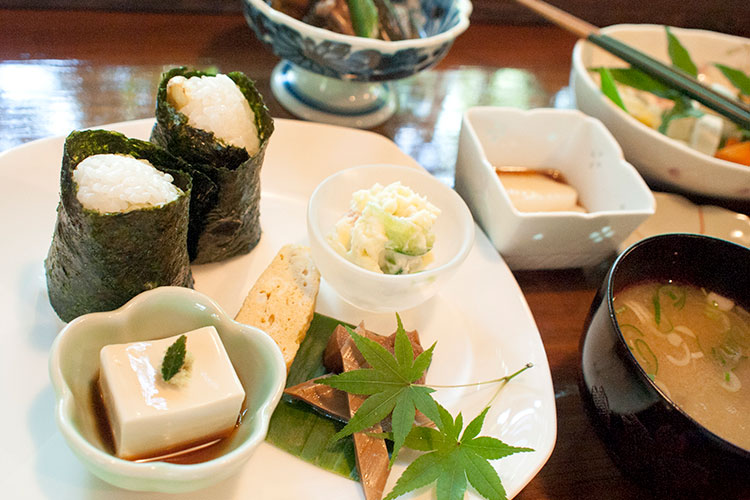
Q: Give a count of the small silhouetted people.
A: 0